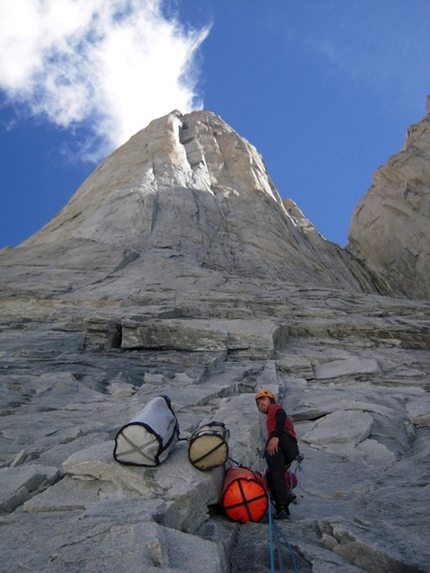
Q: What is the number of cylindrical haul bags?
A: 3